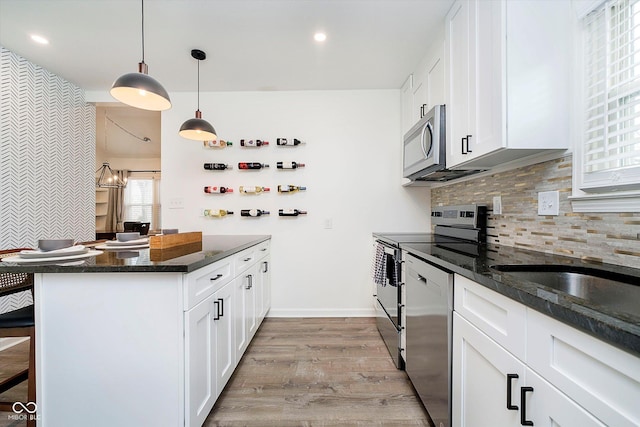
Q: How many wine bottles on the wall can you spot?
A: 12